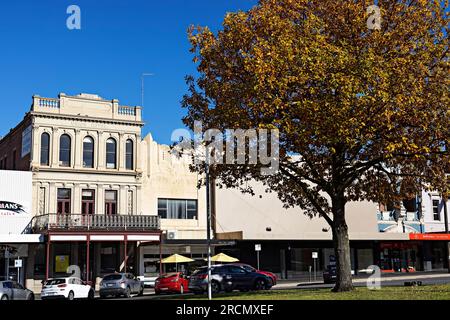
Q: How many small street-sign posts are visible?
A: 3